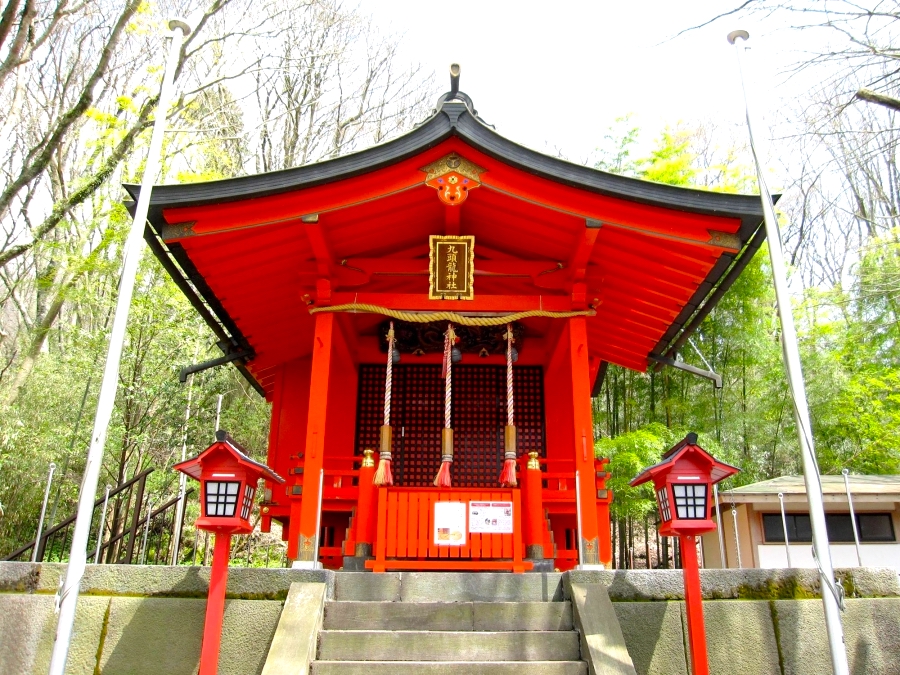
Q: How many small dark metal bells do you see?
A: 3